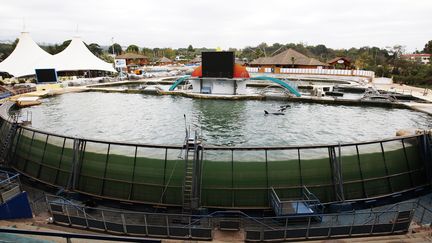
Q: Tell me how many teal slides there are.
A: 2